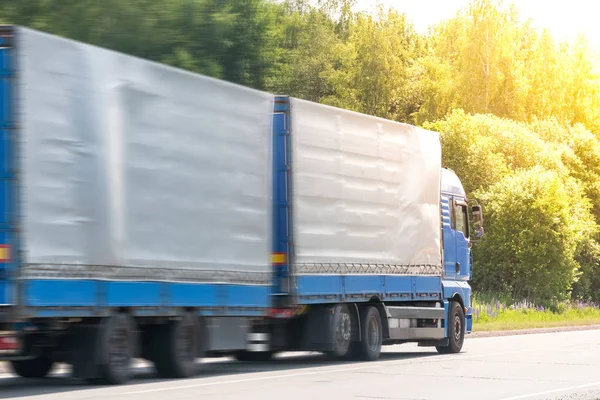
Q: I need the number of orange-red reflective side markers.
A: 2